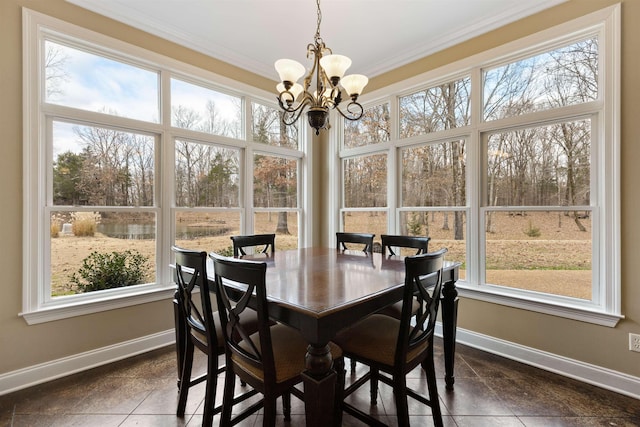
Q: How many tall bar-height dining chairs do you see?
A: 6